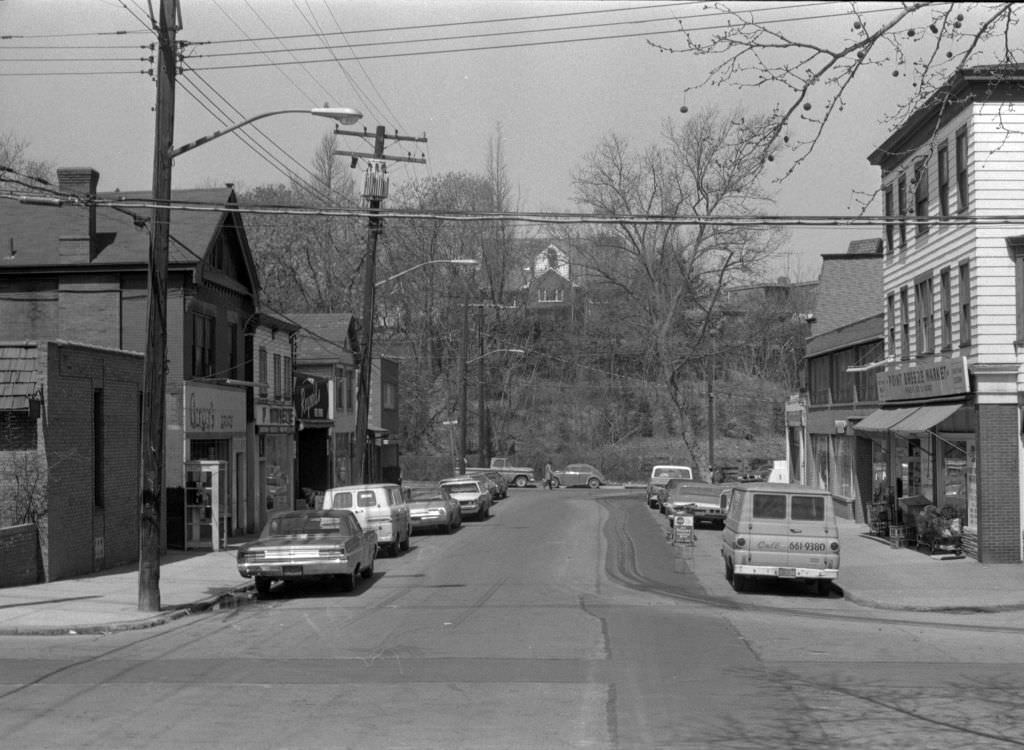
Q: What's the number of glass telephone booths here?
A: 1